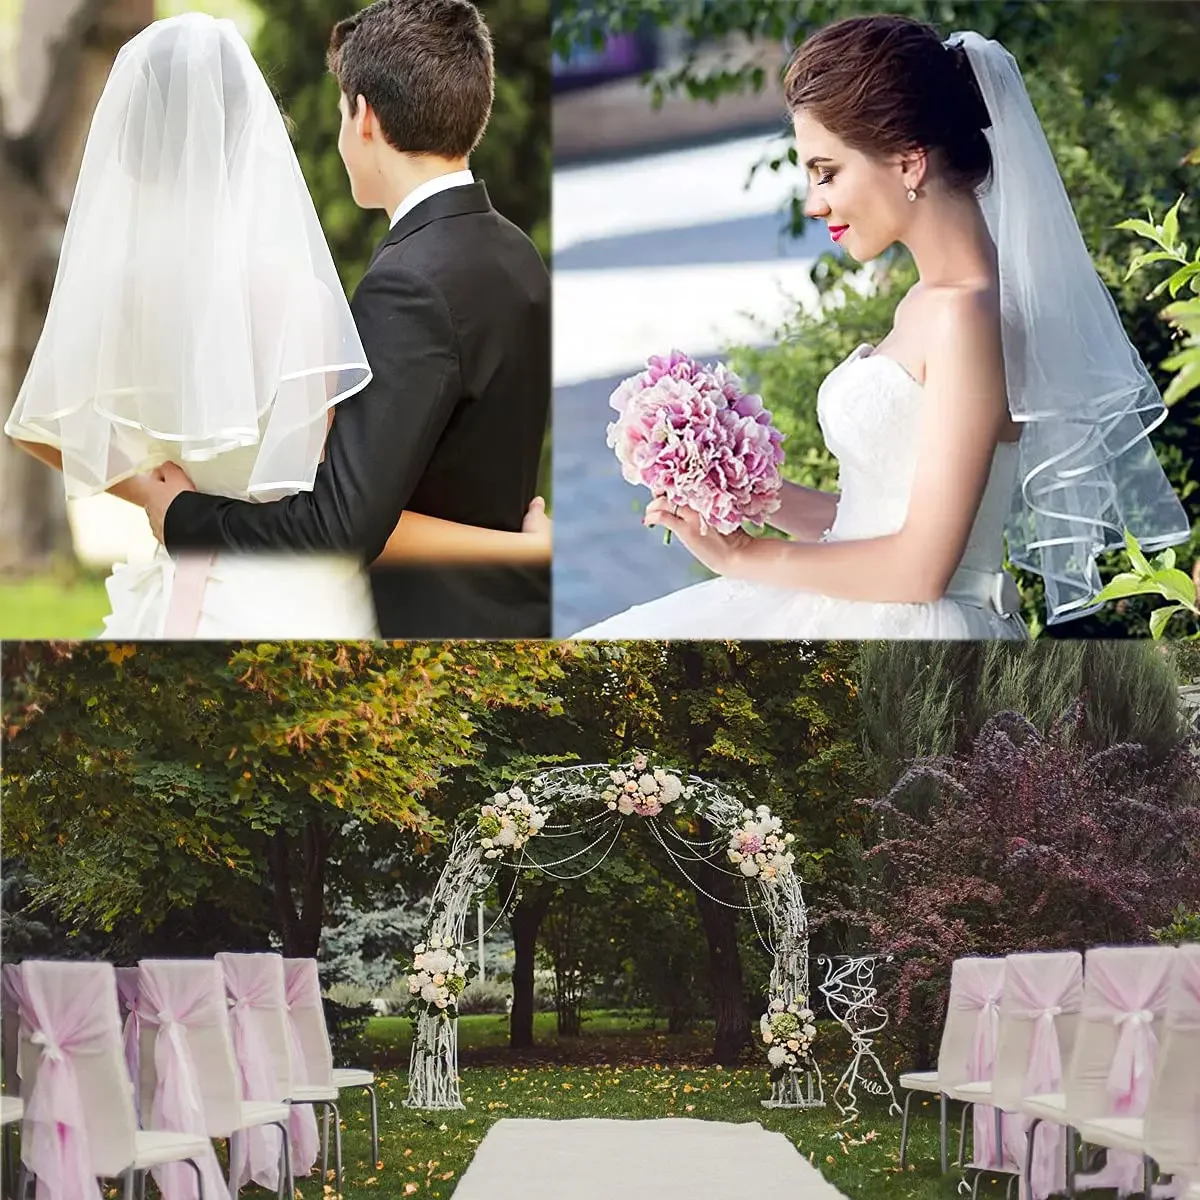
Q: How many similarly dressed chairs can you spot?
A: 10